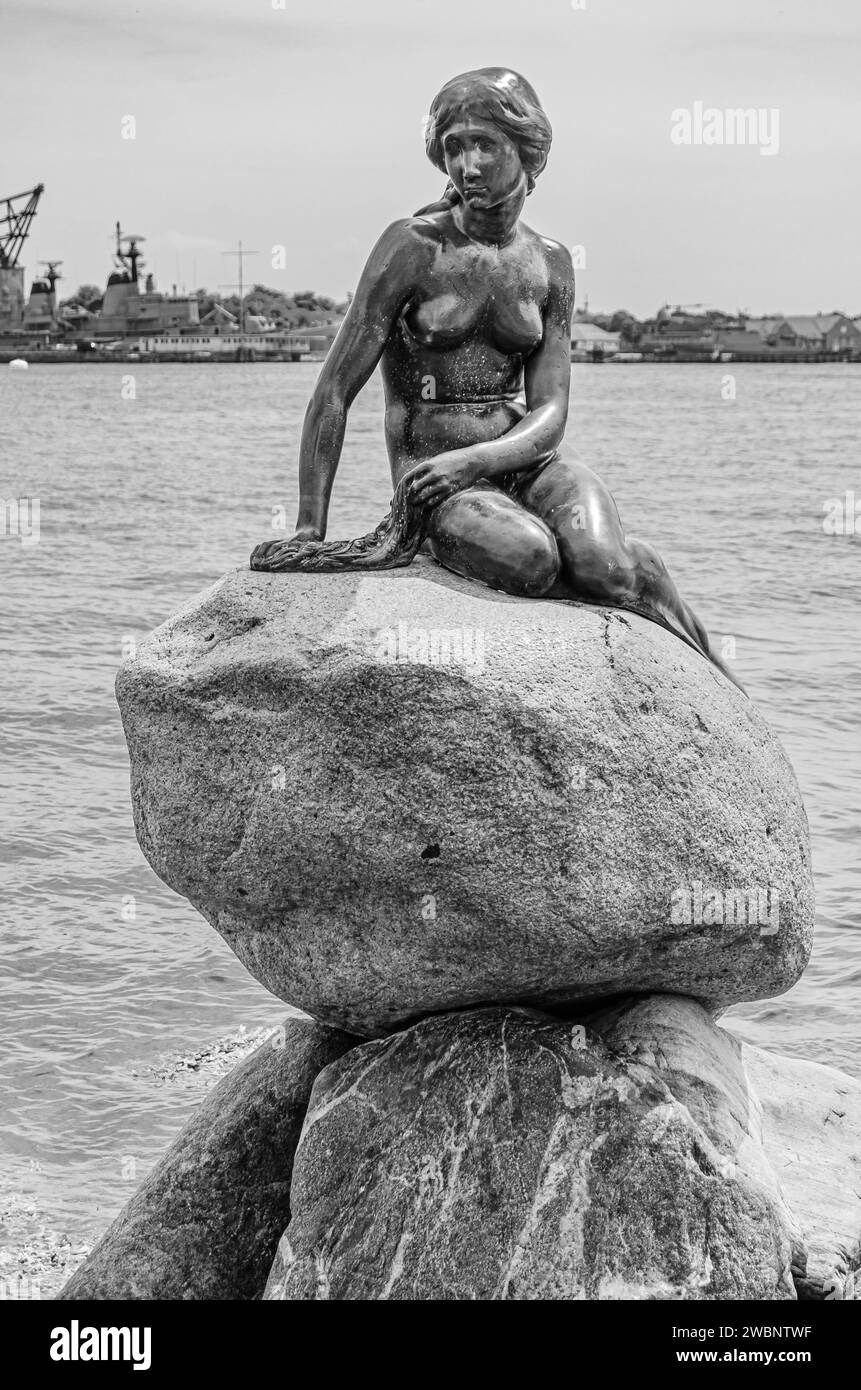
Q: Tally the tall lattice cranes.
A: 1